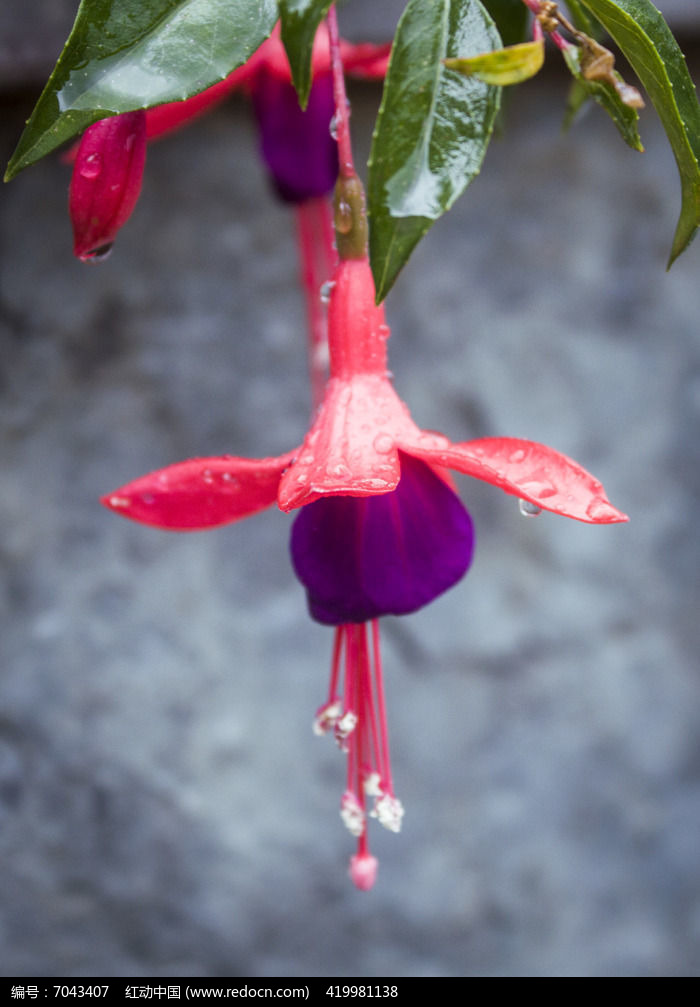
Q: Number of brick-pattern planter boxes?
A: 0